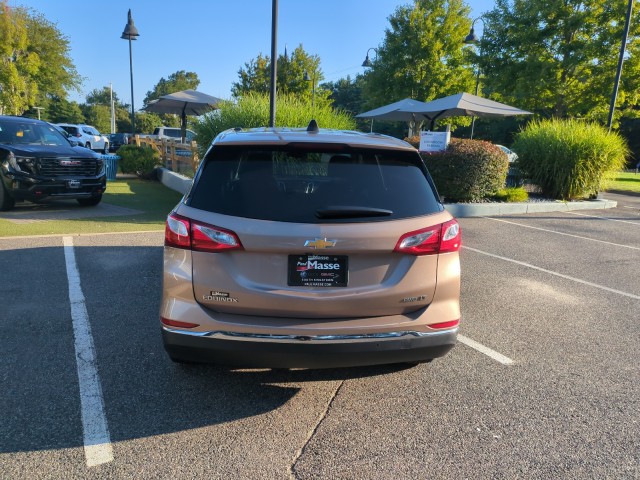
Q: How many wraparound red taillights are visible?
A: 2